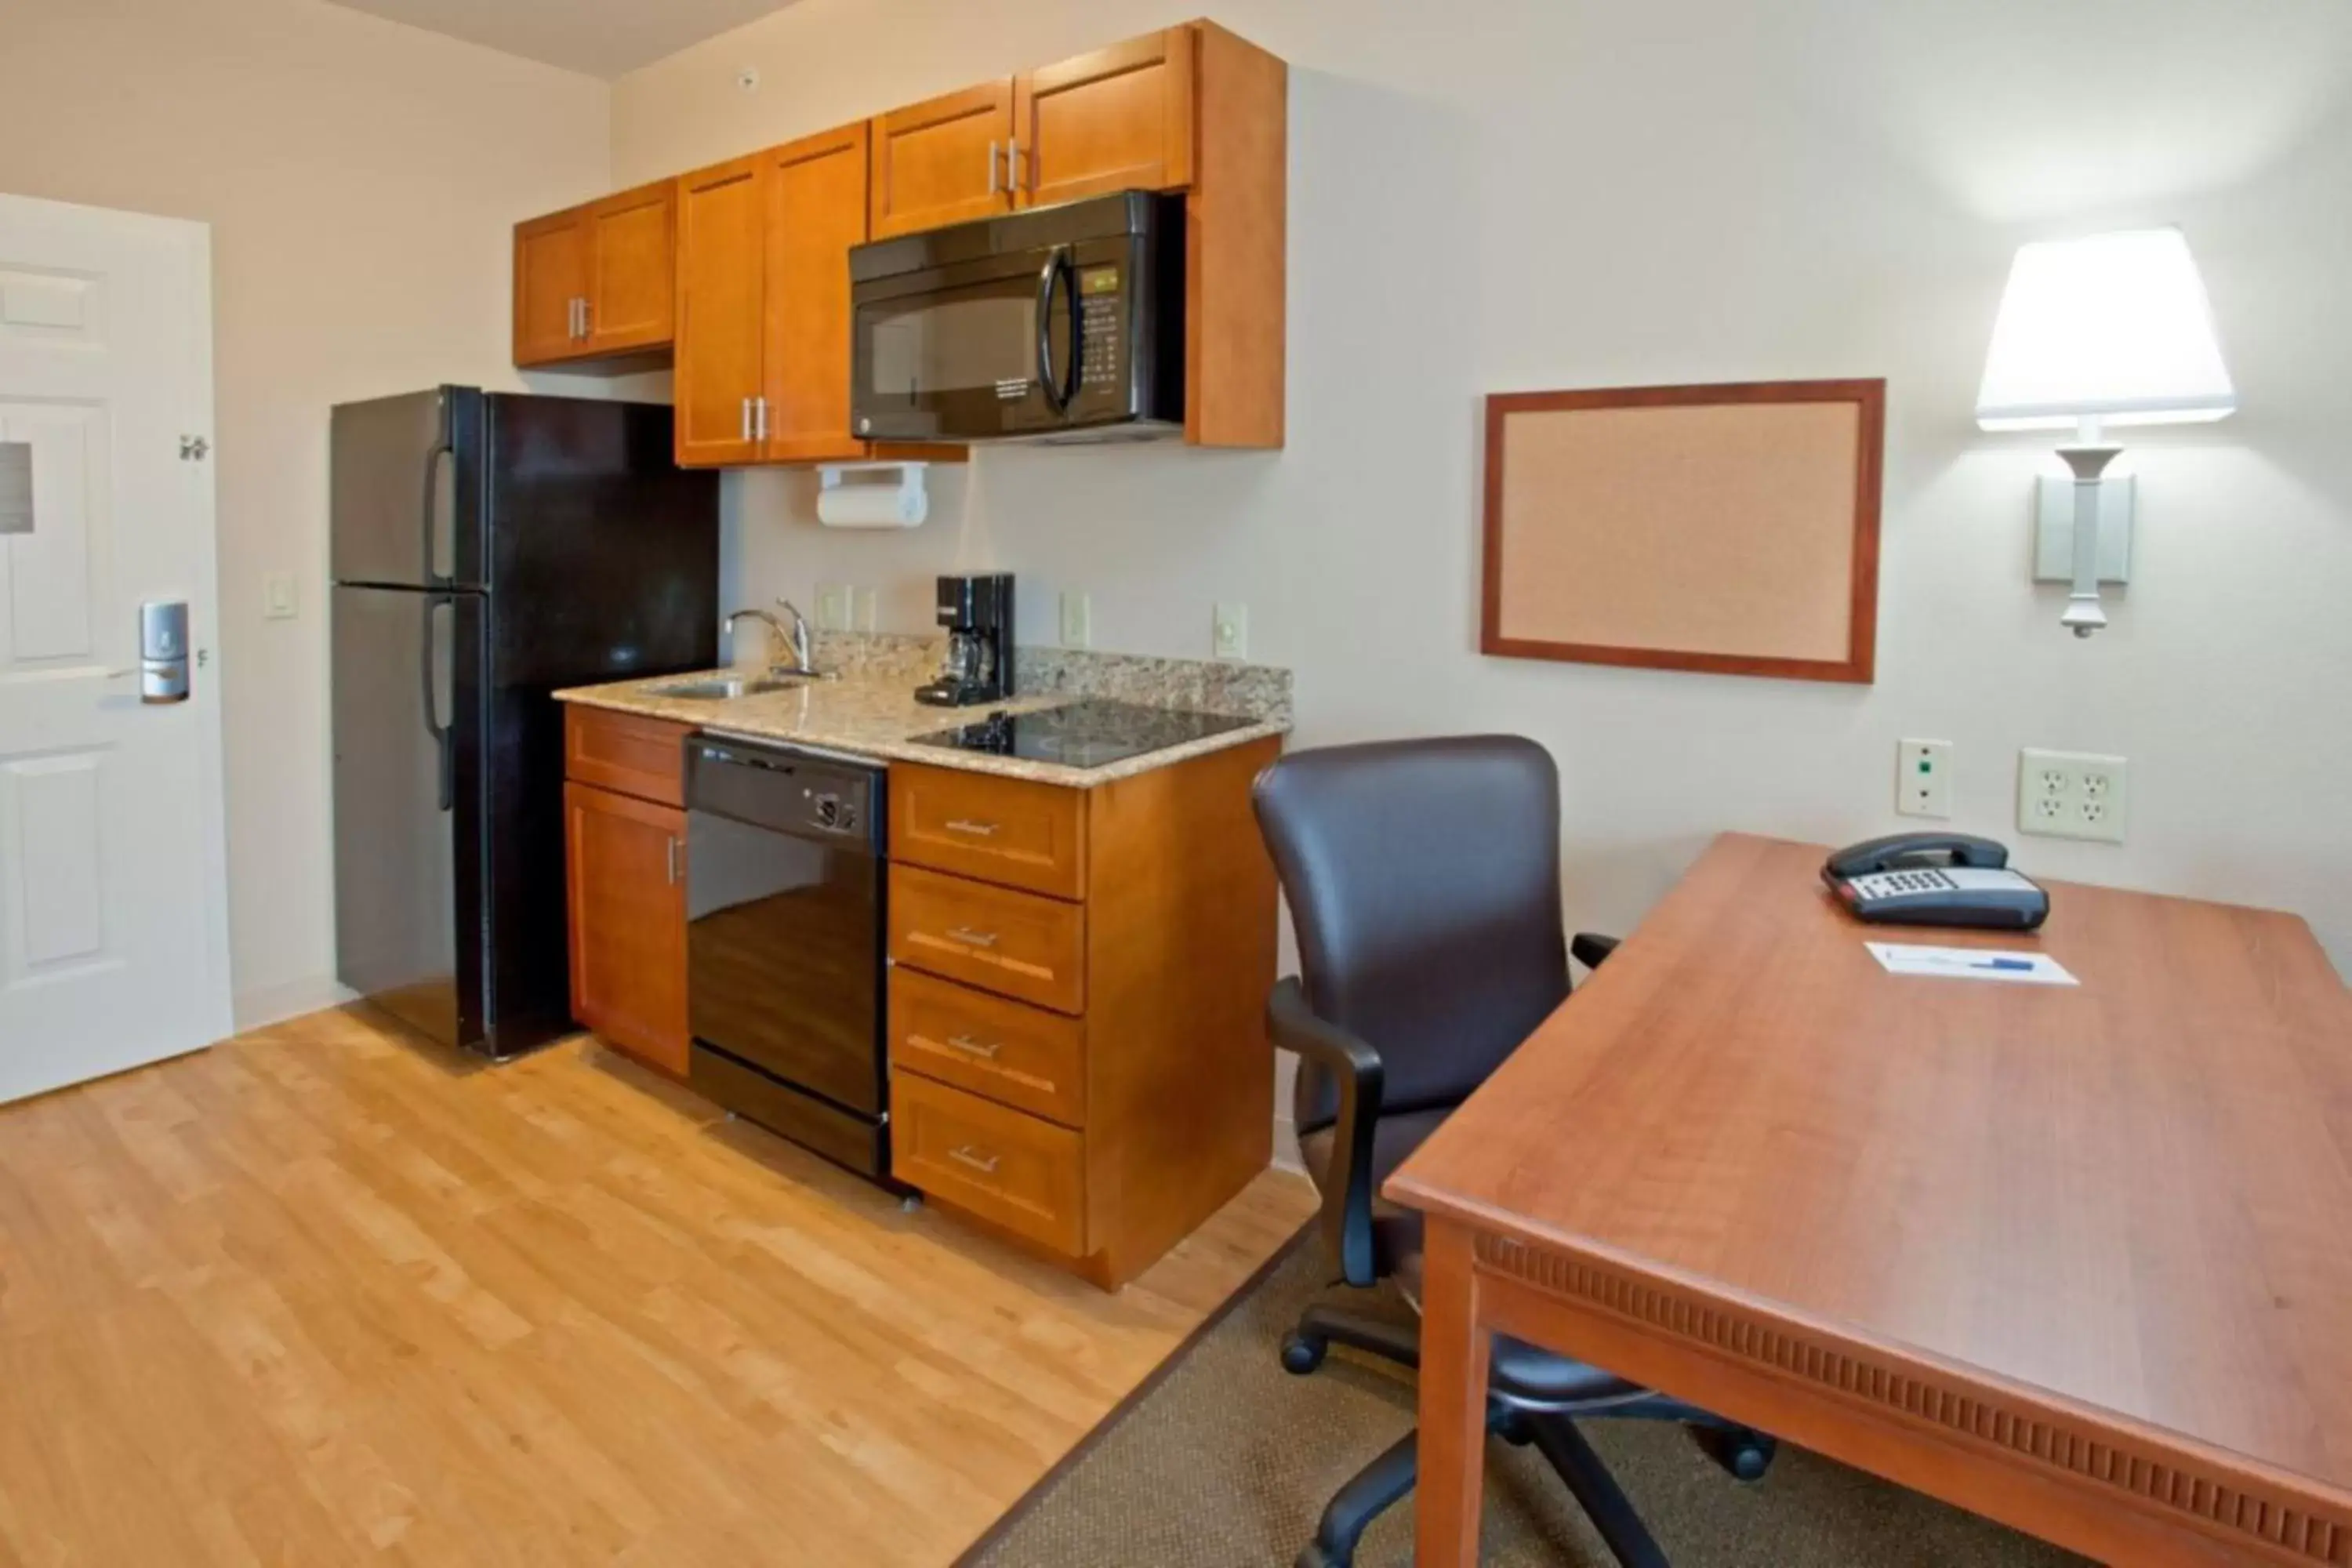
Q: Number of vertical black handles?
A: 3